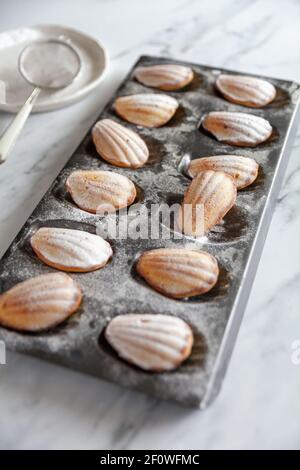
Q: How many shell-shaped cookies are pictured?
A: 12